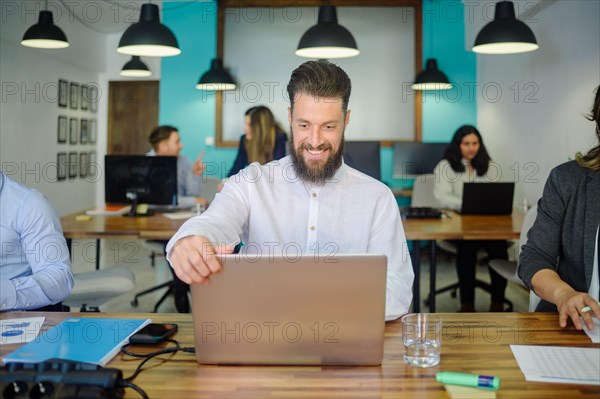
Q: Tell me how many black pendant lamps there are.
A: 7